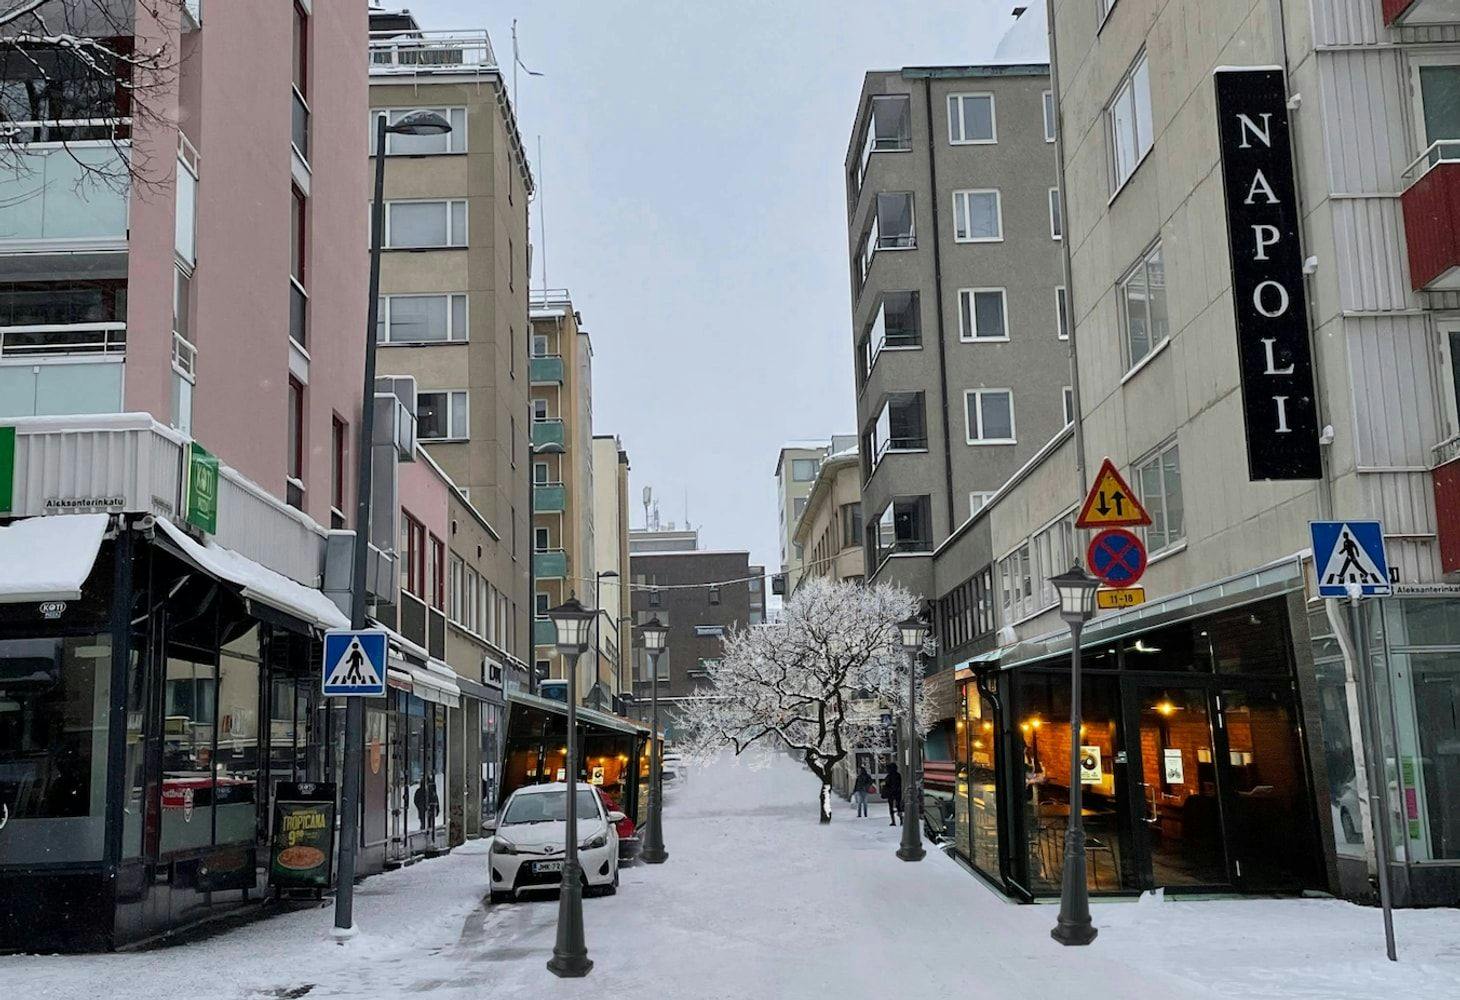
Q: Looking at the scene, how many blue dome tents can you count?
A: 0